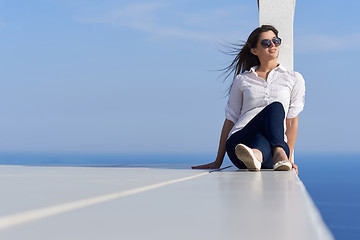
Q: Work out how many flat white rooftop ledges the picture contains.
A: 1